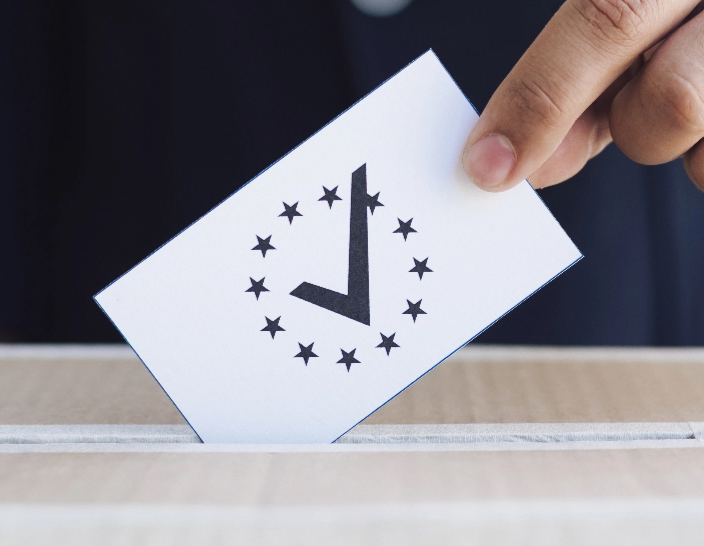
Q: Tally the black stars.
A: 12